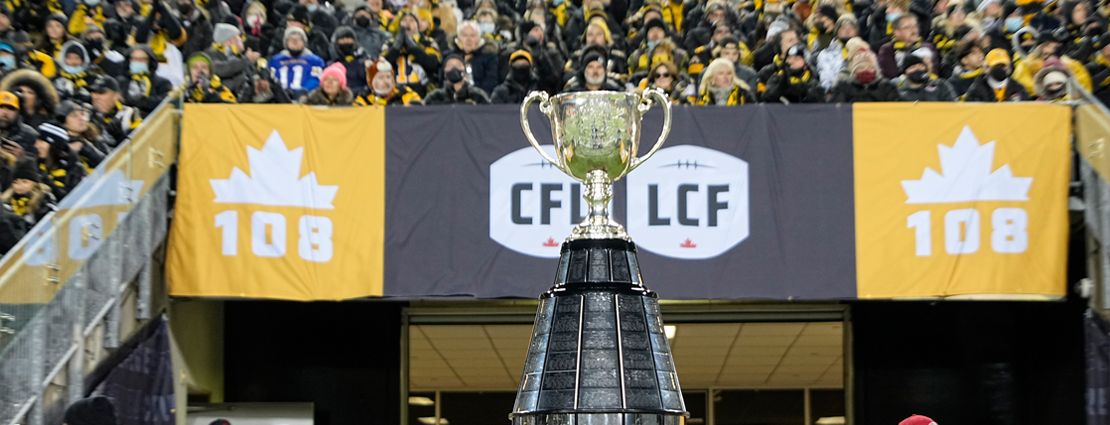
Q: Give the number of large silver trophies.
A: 1